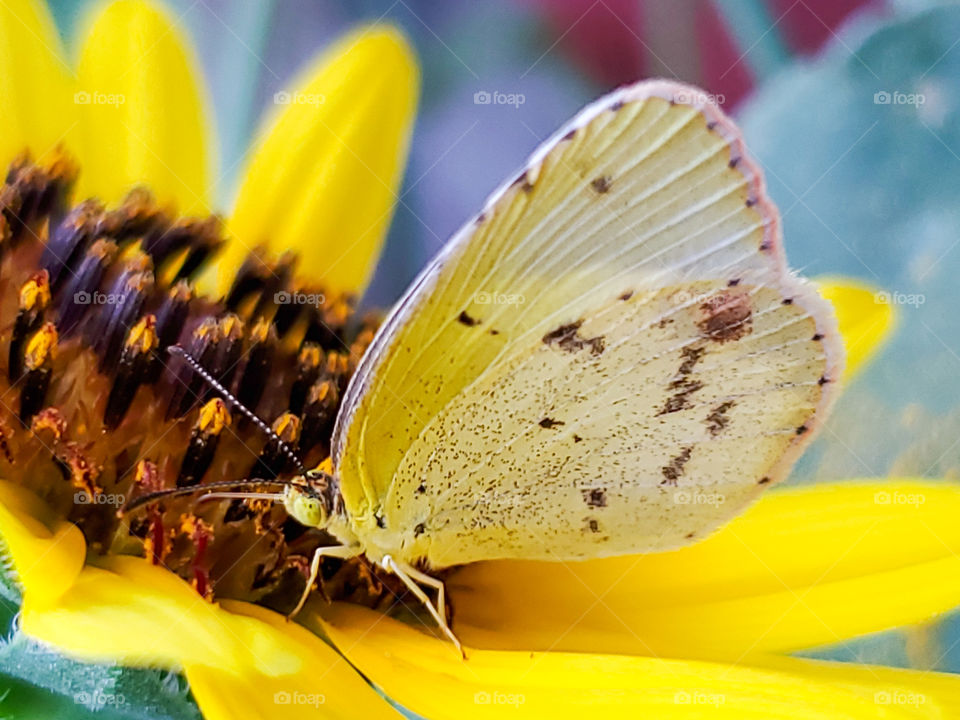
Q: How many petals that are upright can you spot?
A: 3